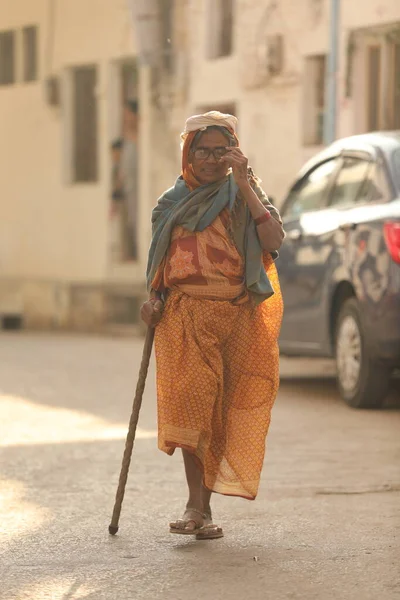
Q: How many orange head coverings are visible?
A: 1